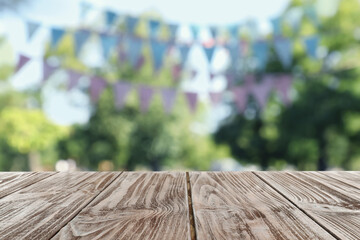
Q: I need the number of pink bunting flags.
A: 12